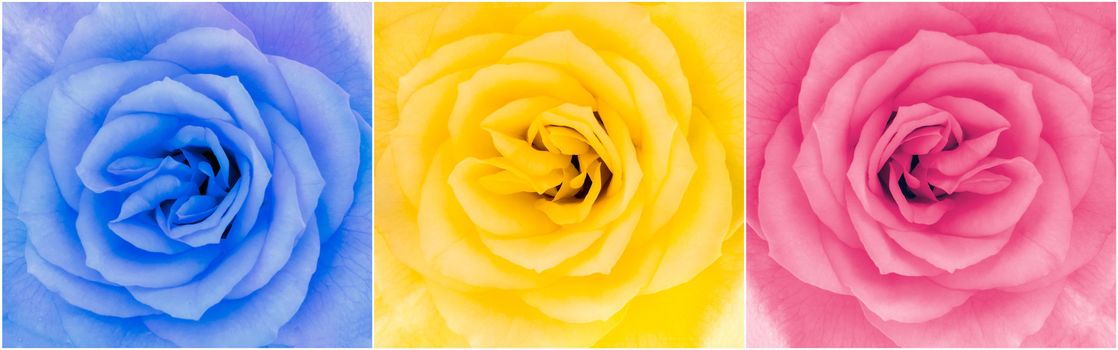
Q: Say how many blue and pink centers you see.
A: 2